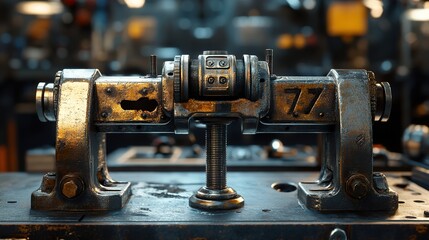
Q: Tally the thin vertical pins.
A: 2